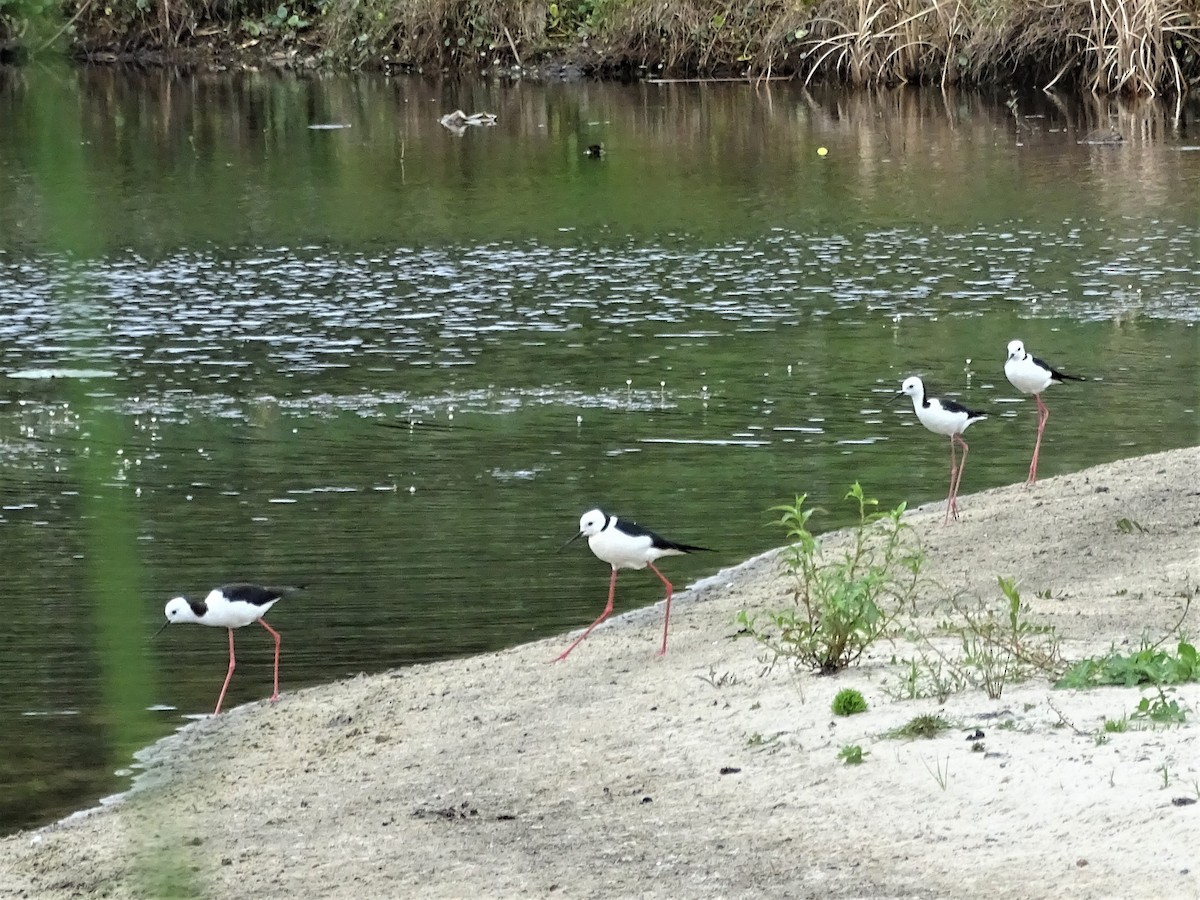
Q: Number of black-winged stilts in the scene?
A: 4